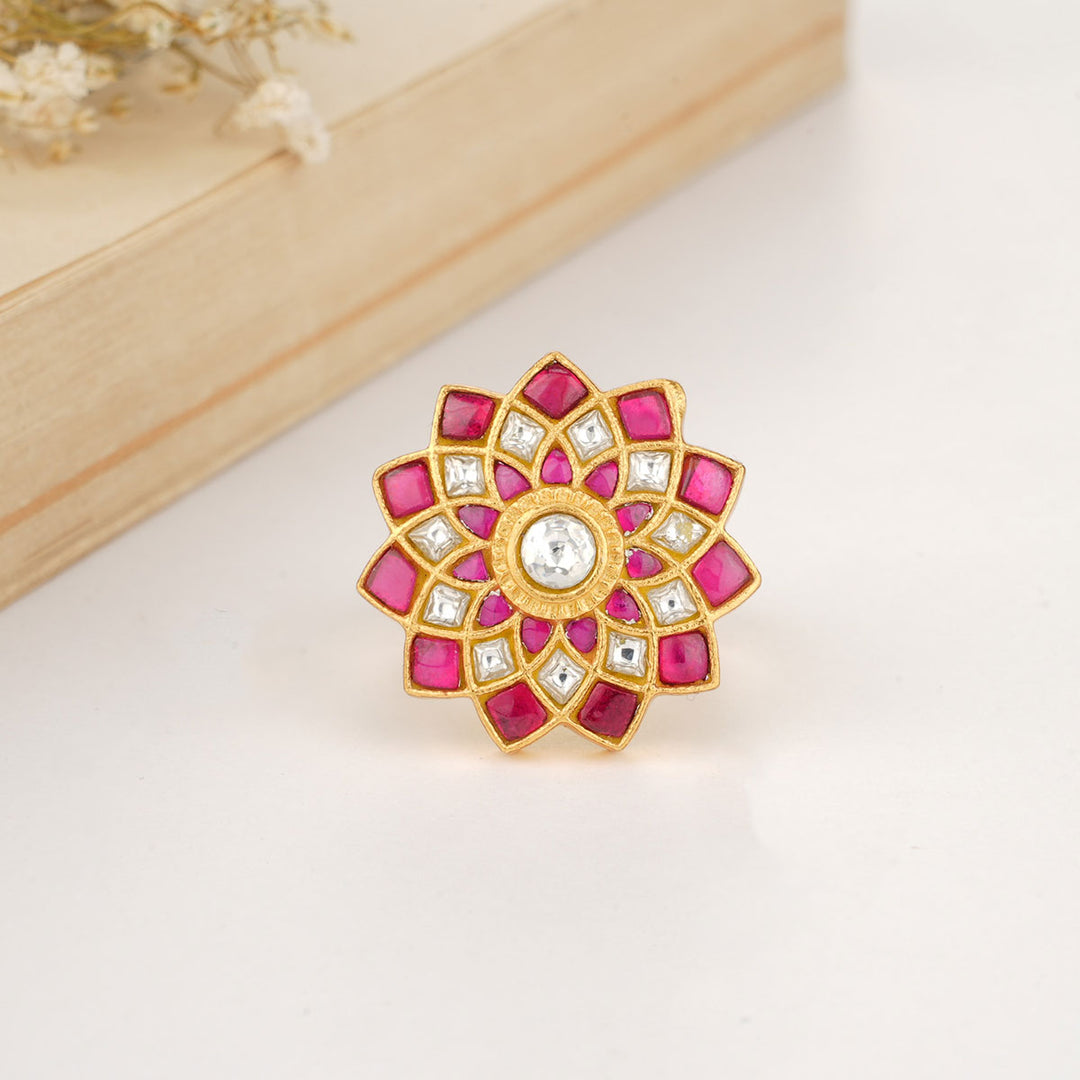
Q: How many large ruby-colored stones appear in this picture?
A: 11